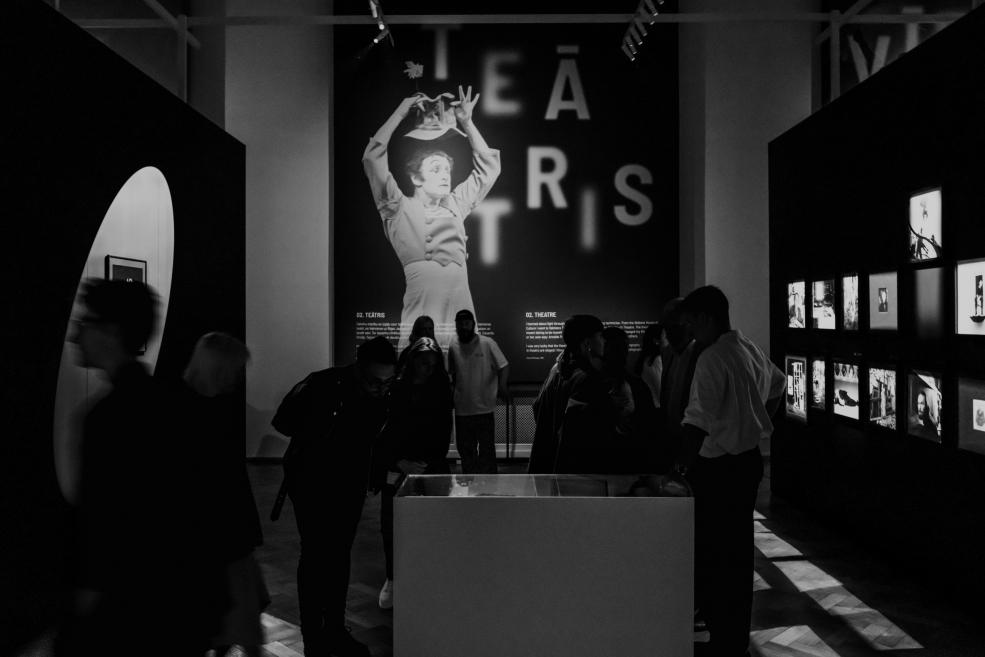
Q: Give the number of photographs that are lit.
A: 12